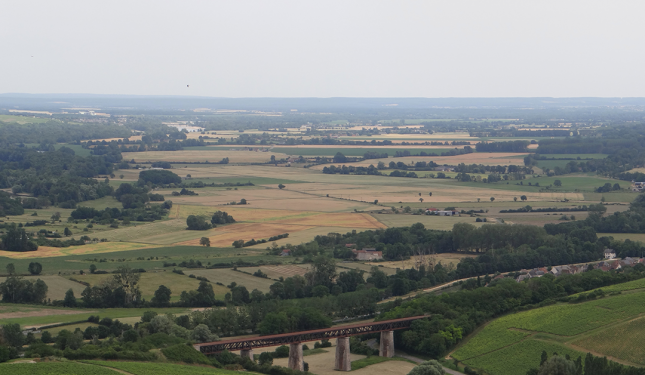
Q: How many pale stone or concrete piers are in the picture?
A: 4